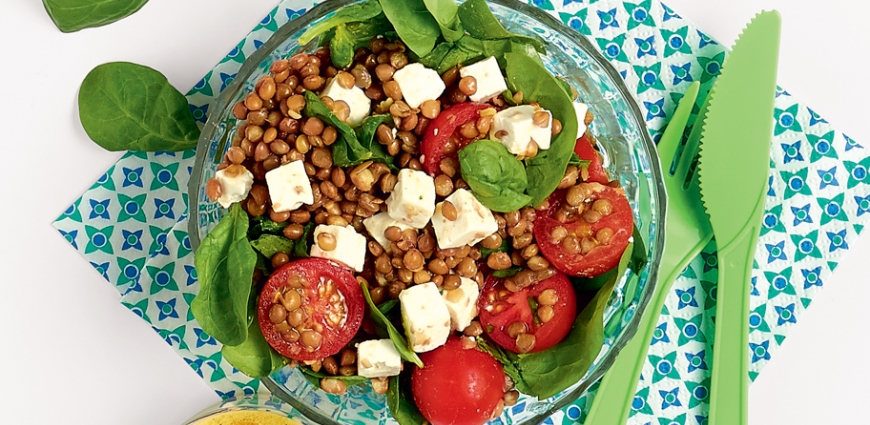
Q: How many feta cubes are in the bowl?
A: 14